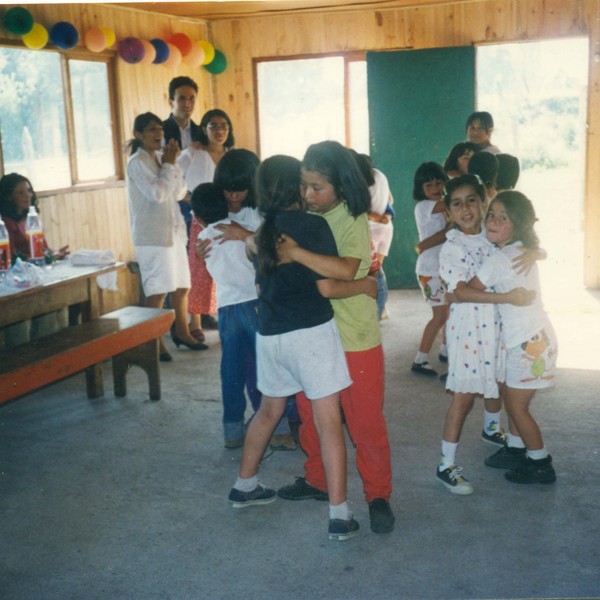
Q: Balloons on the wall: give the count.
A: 13